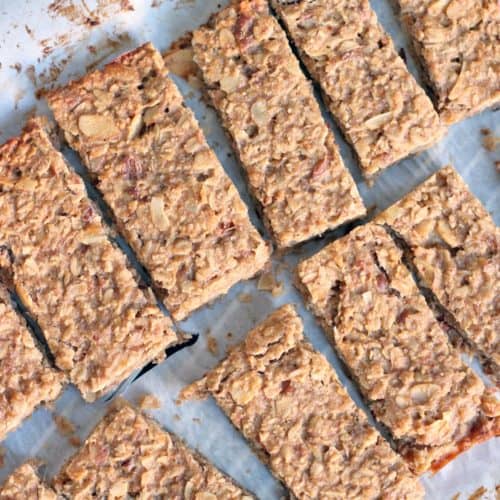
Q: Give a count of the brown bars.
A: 11